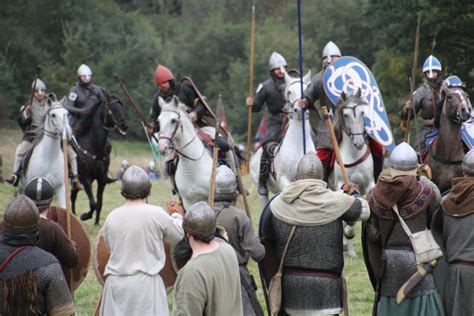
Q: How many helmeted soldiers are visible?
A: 15